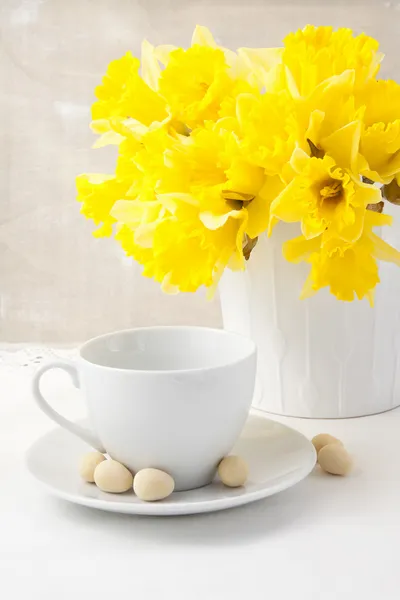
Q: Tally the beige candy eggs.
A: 6